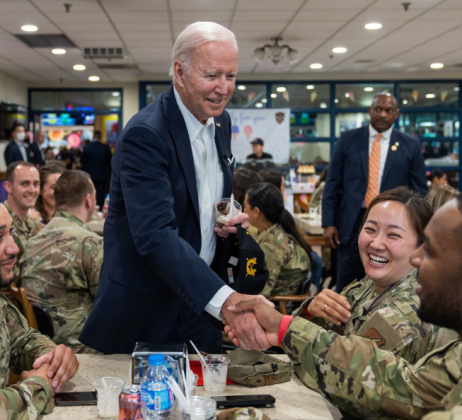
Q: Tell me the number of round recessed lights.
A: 8